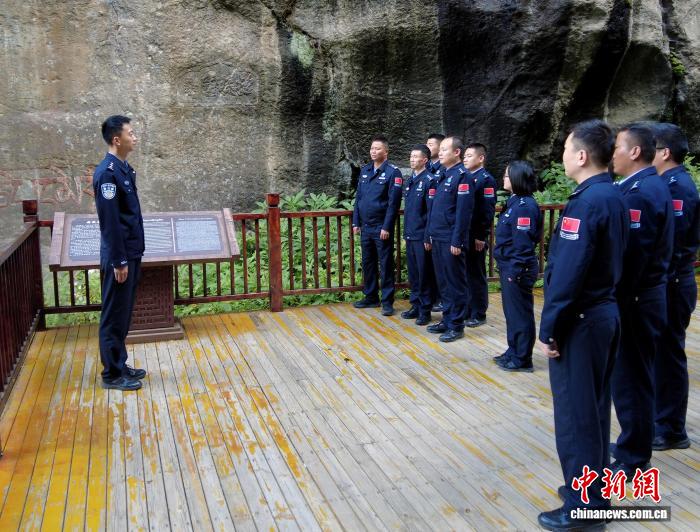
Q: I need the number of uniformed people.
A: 10